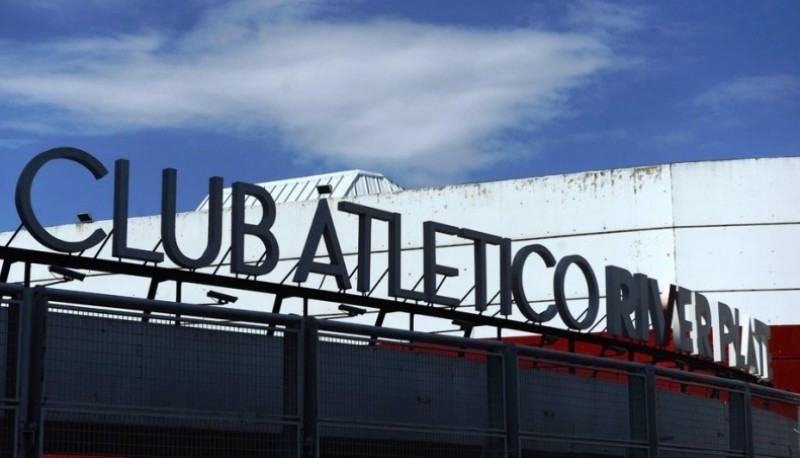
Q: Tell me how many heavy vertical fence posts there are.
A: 5